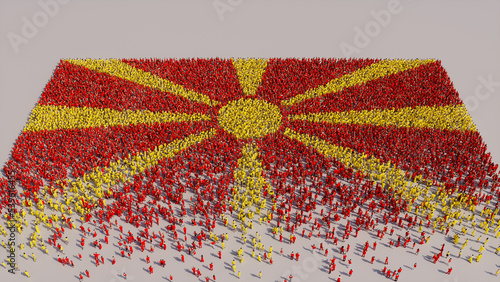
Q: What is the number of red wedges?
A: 8